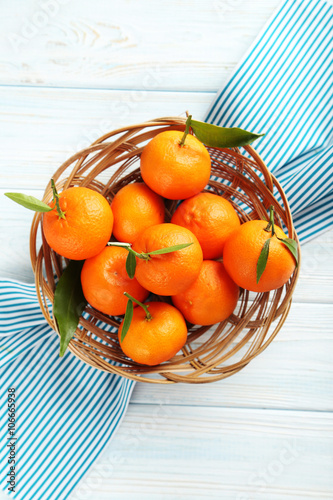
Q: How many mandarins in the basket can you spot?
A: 9